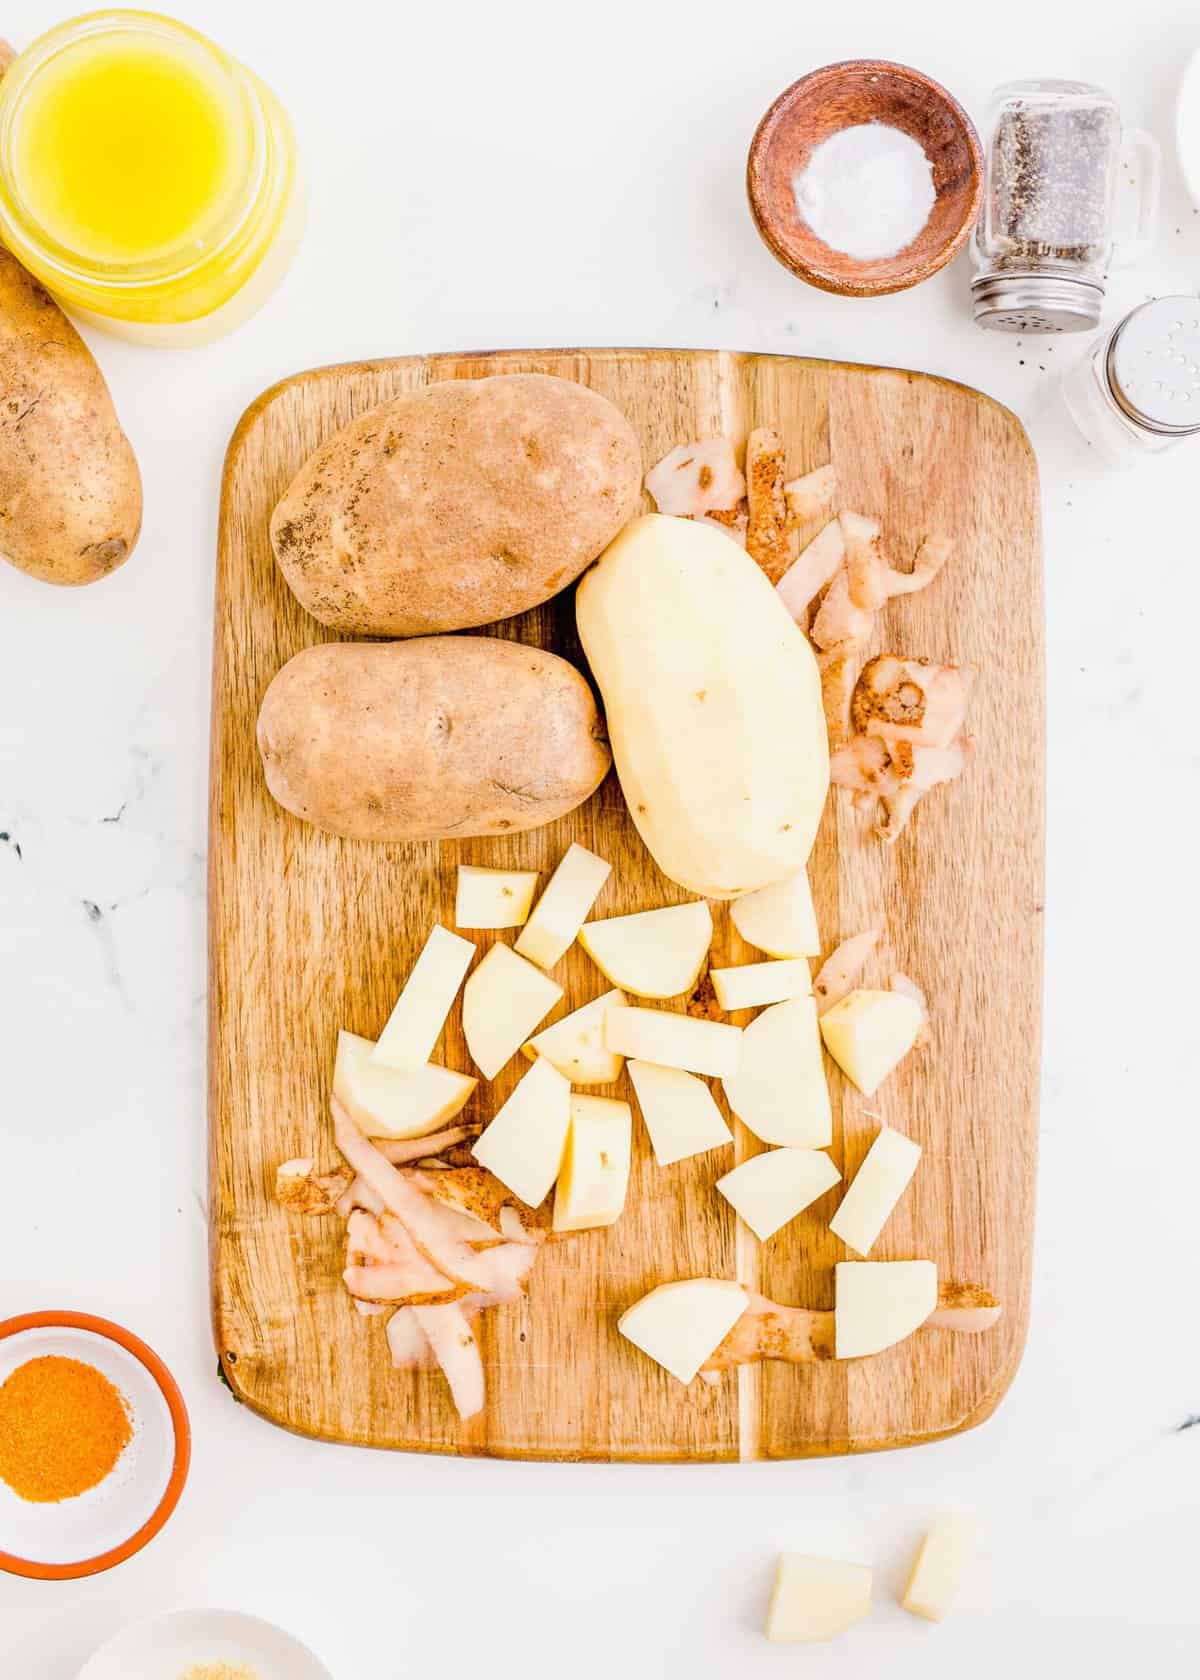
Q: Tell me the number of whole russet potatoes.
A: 4